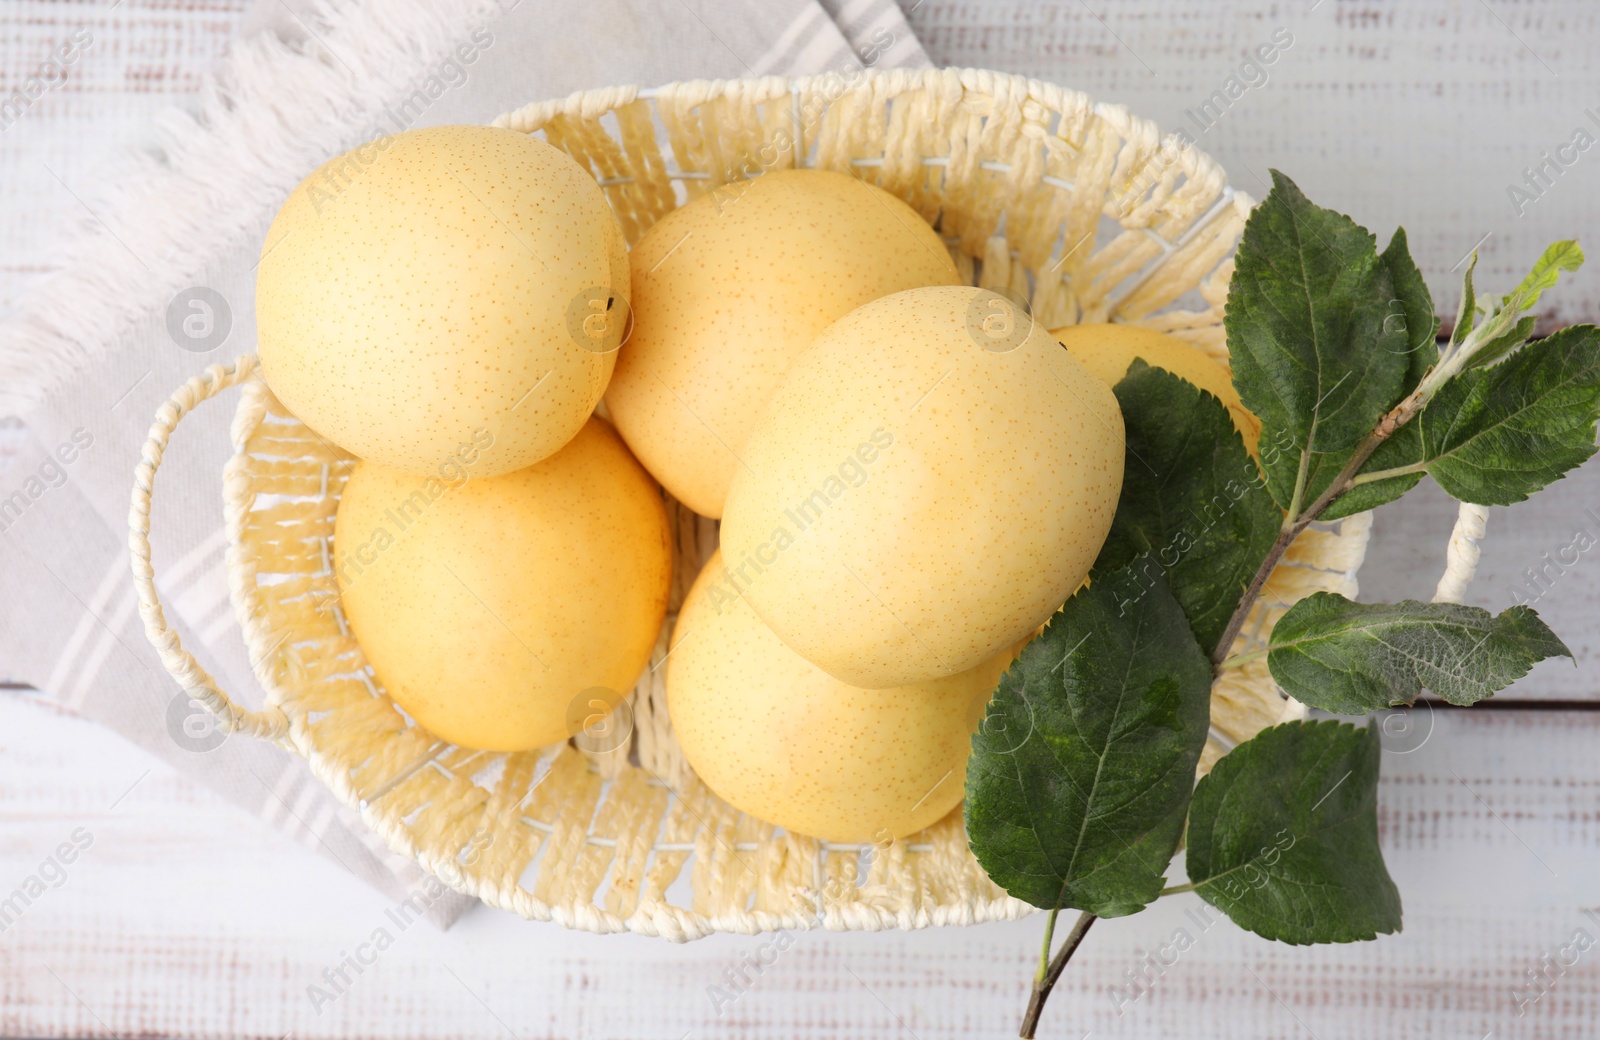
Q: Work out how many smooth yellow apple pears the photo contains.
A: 6